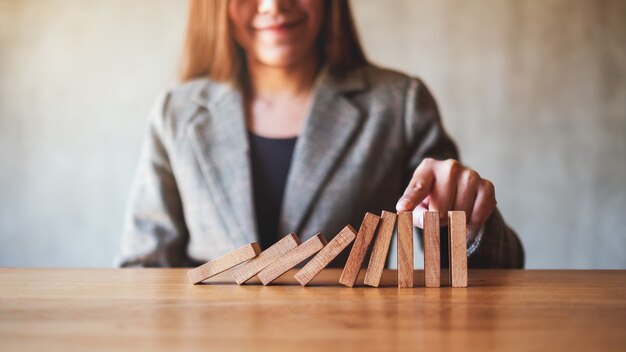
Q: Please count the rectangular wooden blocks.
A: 9